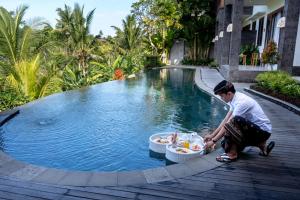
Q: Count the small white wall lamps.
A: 5